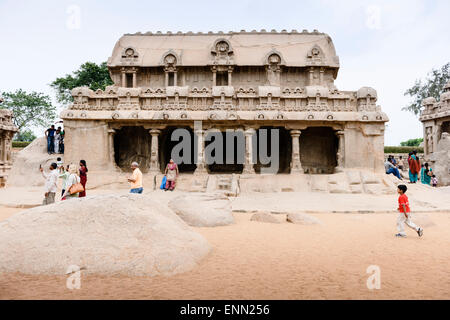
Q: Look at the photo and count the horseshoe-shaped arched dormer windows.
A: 5